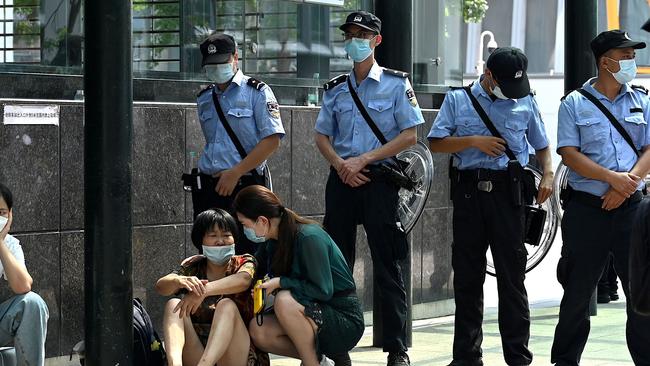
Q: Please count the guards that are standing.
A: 4